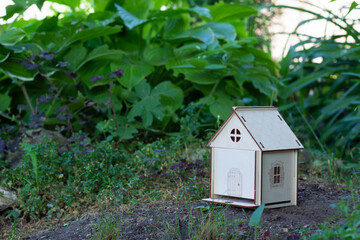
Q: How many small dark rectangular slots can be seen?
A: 4